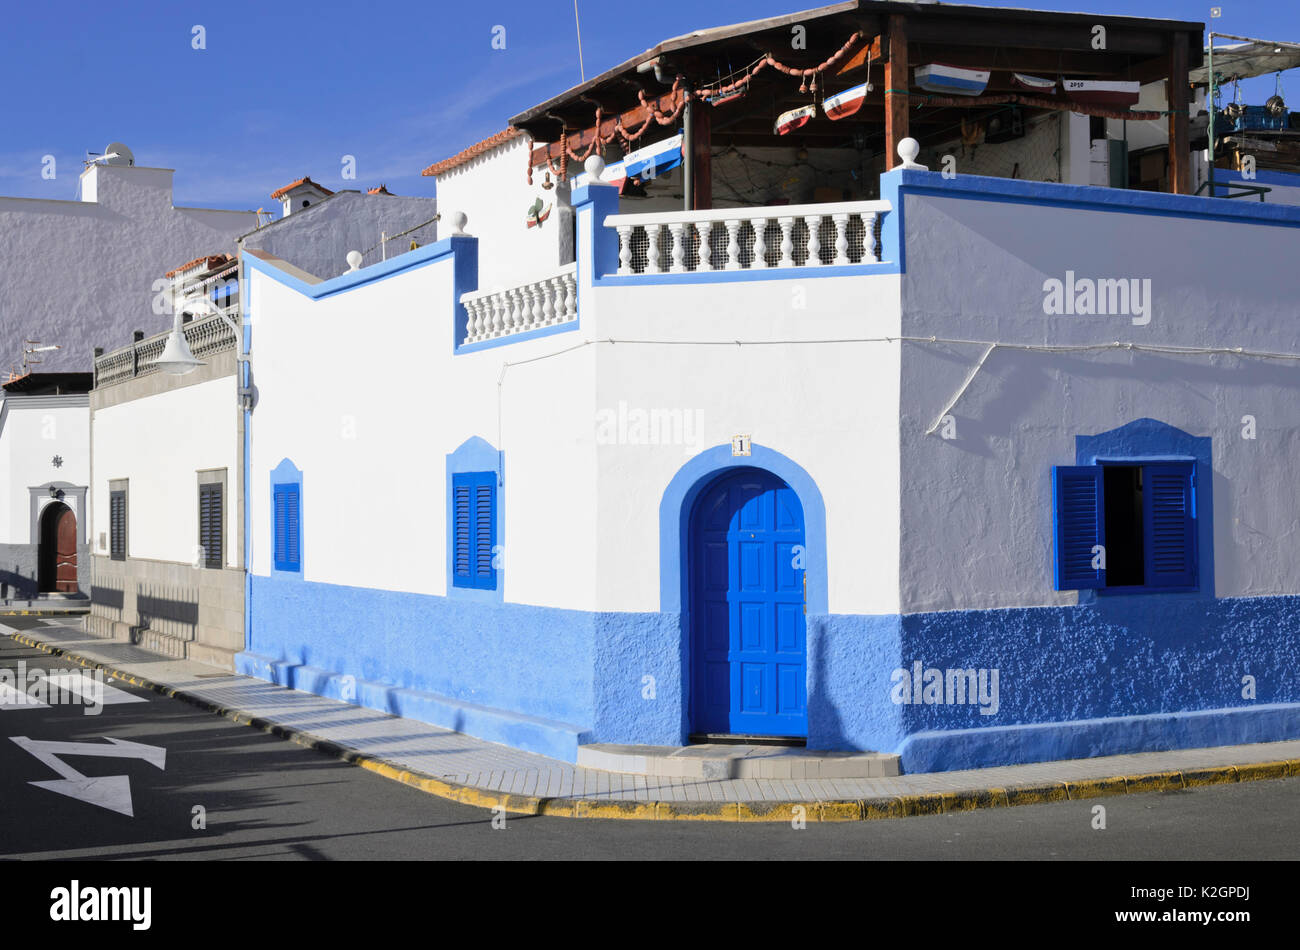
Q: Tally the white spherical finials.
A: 4